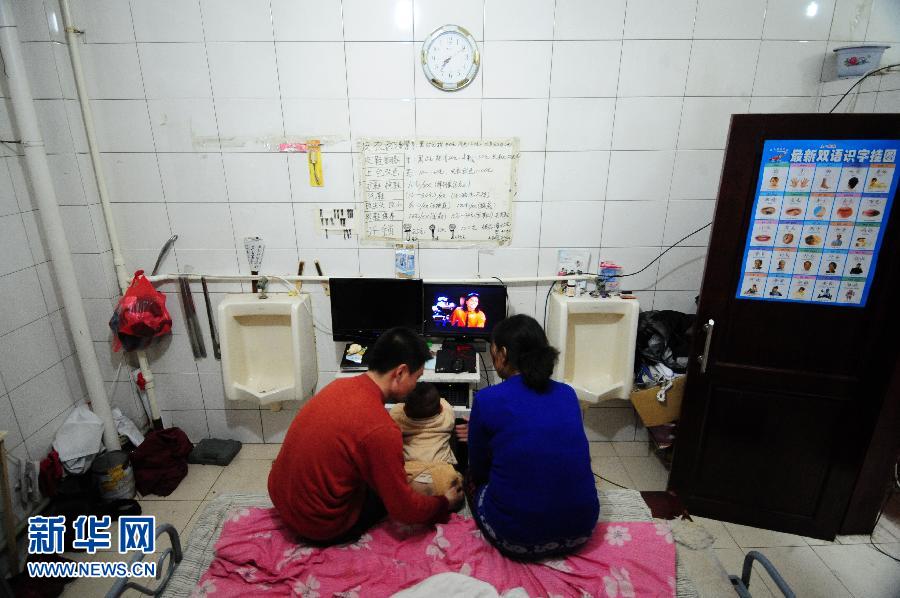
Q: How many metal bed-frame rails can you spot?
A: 2